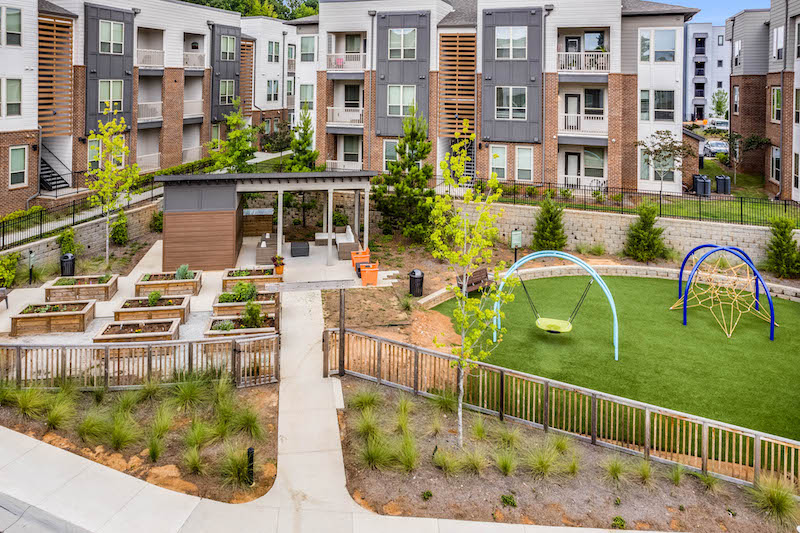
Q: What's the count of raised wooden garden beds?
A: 8